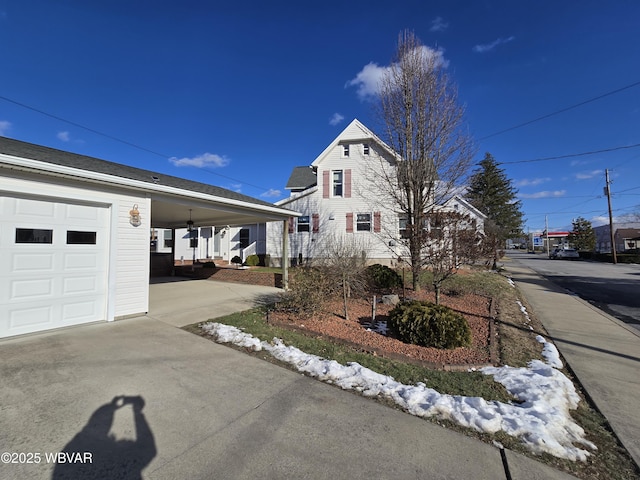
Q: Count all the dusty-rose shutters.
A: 6